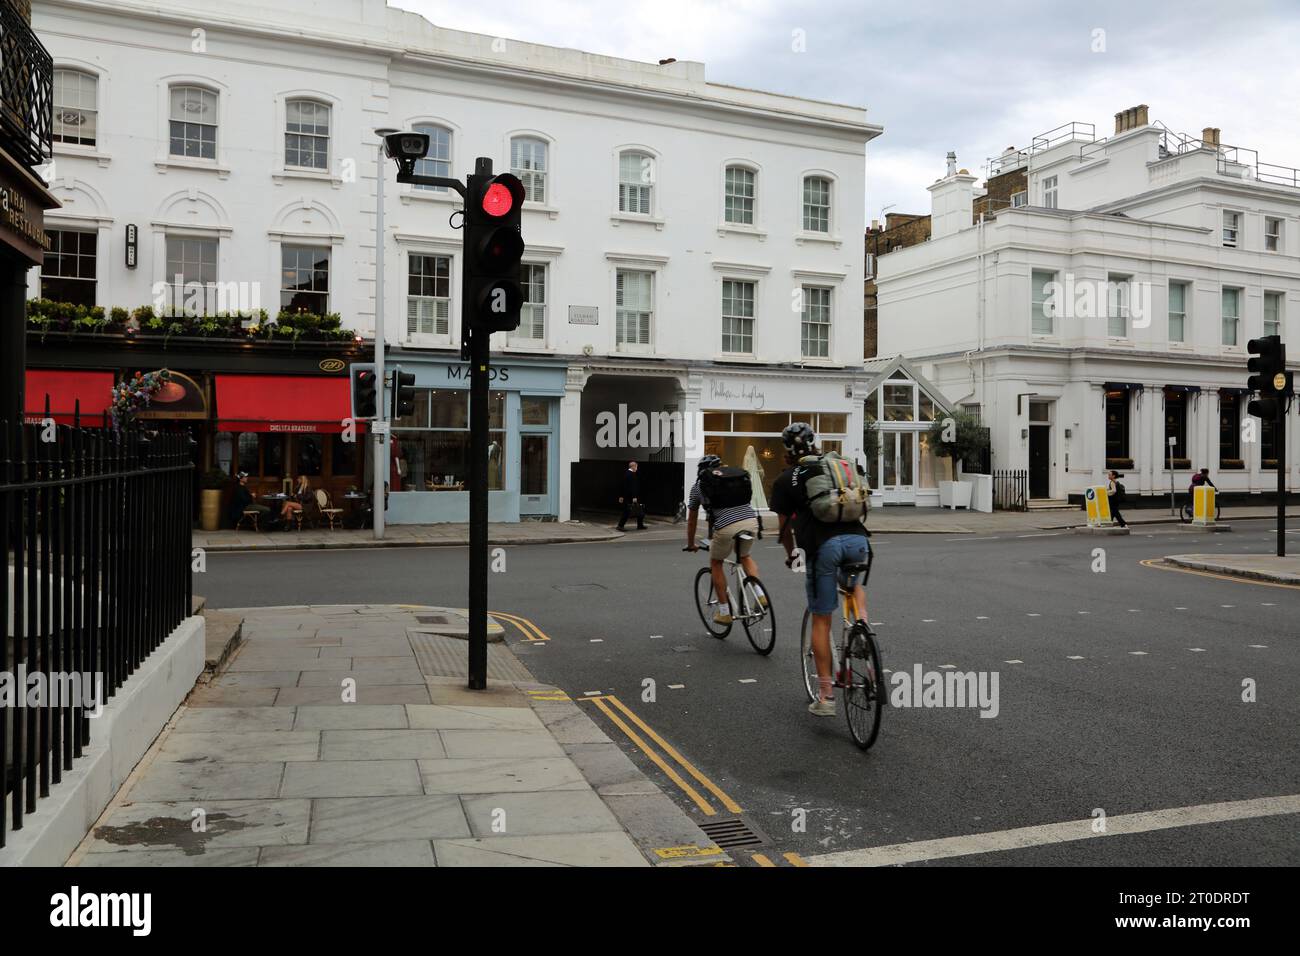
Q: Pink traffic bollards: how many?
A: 0